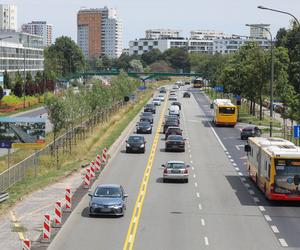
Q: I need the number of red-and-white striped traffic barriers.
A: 8